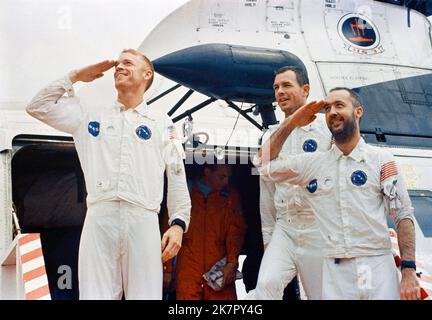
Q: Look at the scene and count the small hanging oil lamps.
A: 0